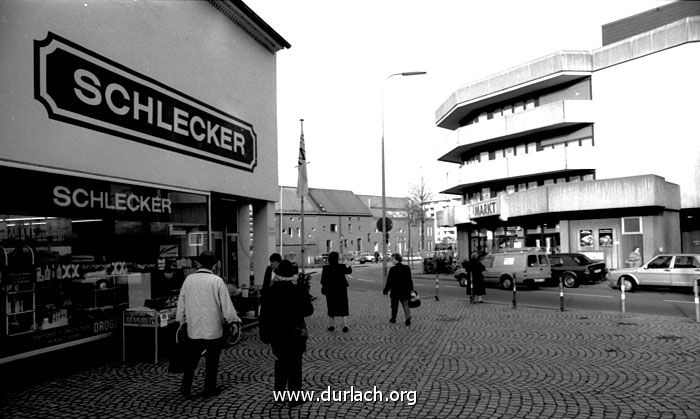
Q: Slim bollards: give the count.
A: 6